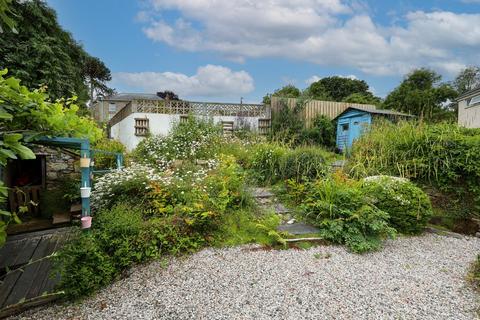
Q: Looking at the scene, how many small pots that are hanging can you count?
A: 3